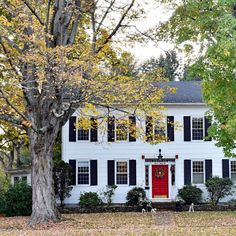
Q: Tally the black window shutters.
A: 15